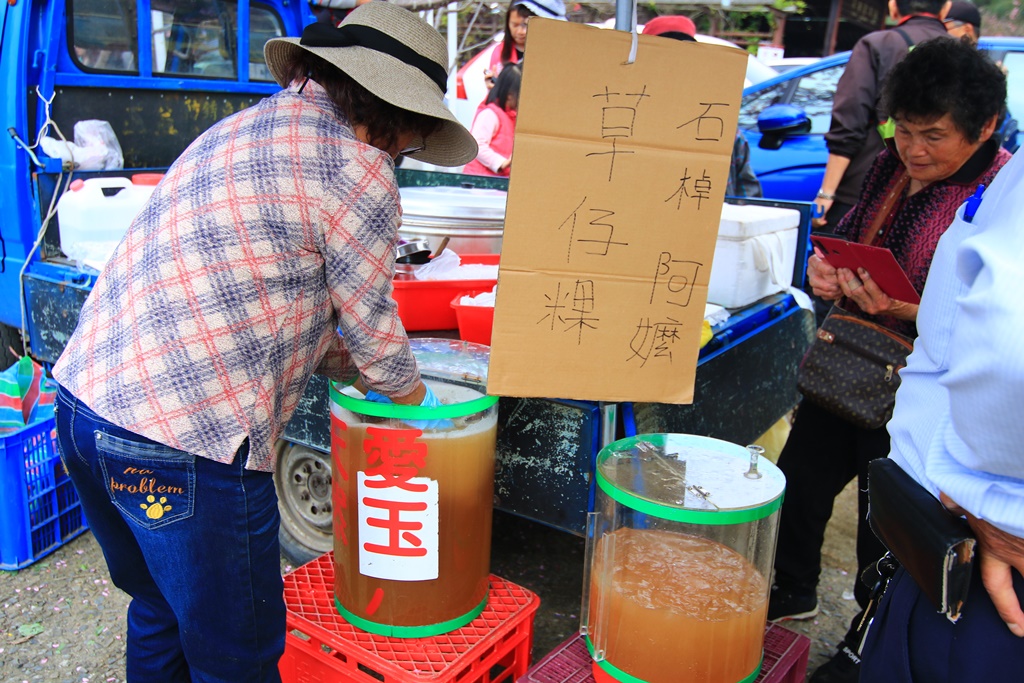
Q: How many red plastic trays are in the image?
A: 2